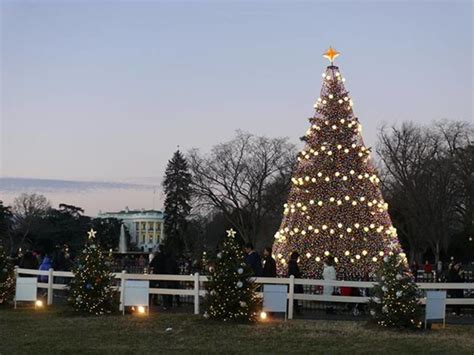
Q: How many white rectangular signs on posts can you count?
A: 4